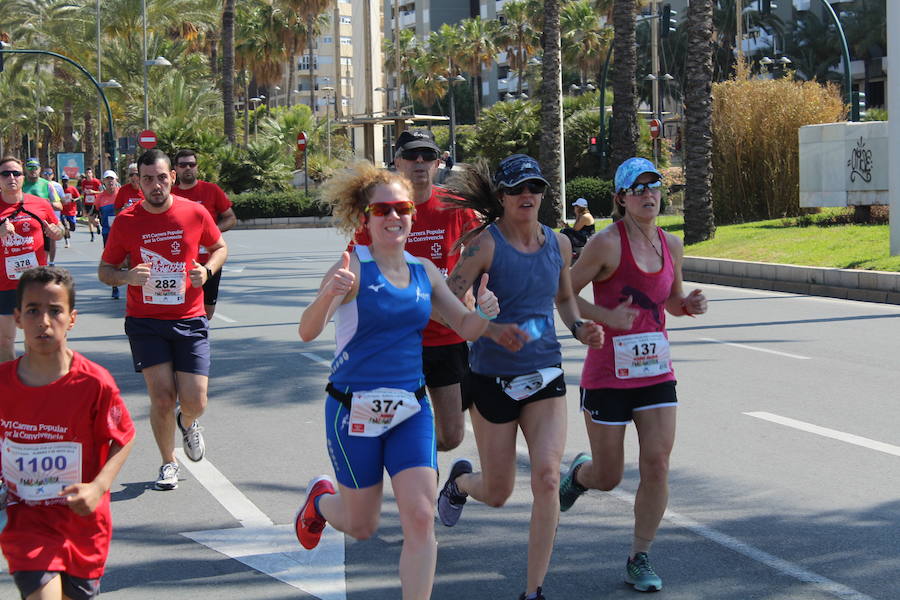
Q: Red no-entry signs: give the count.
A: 3